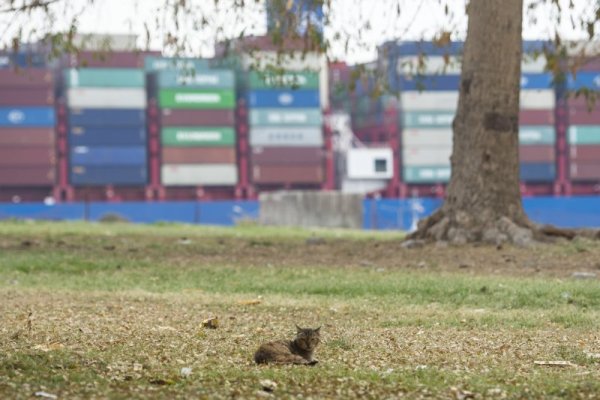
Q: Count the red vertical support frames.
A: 6